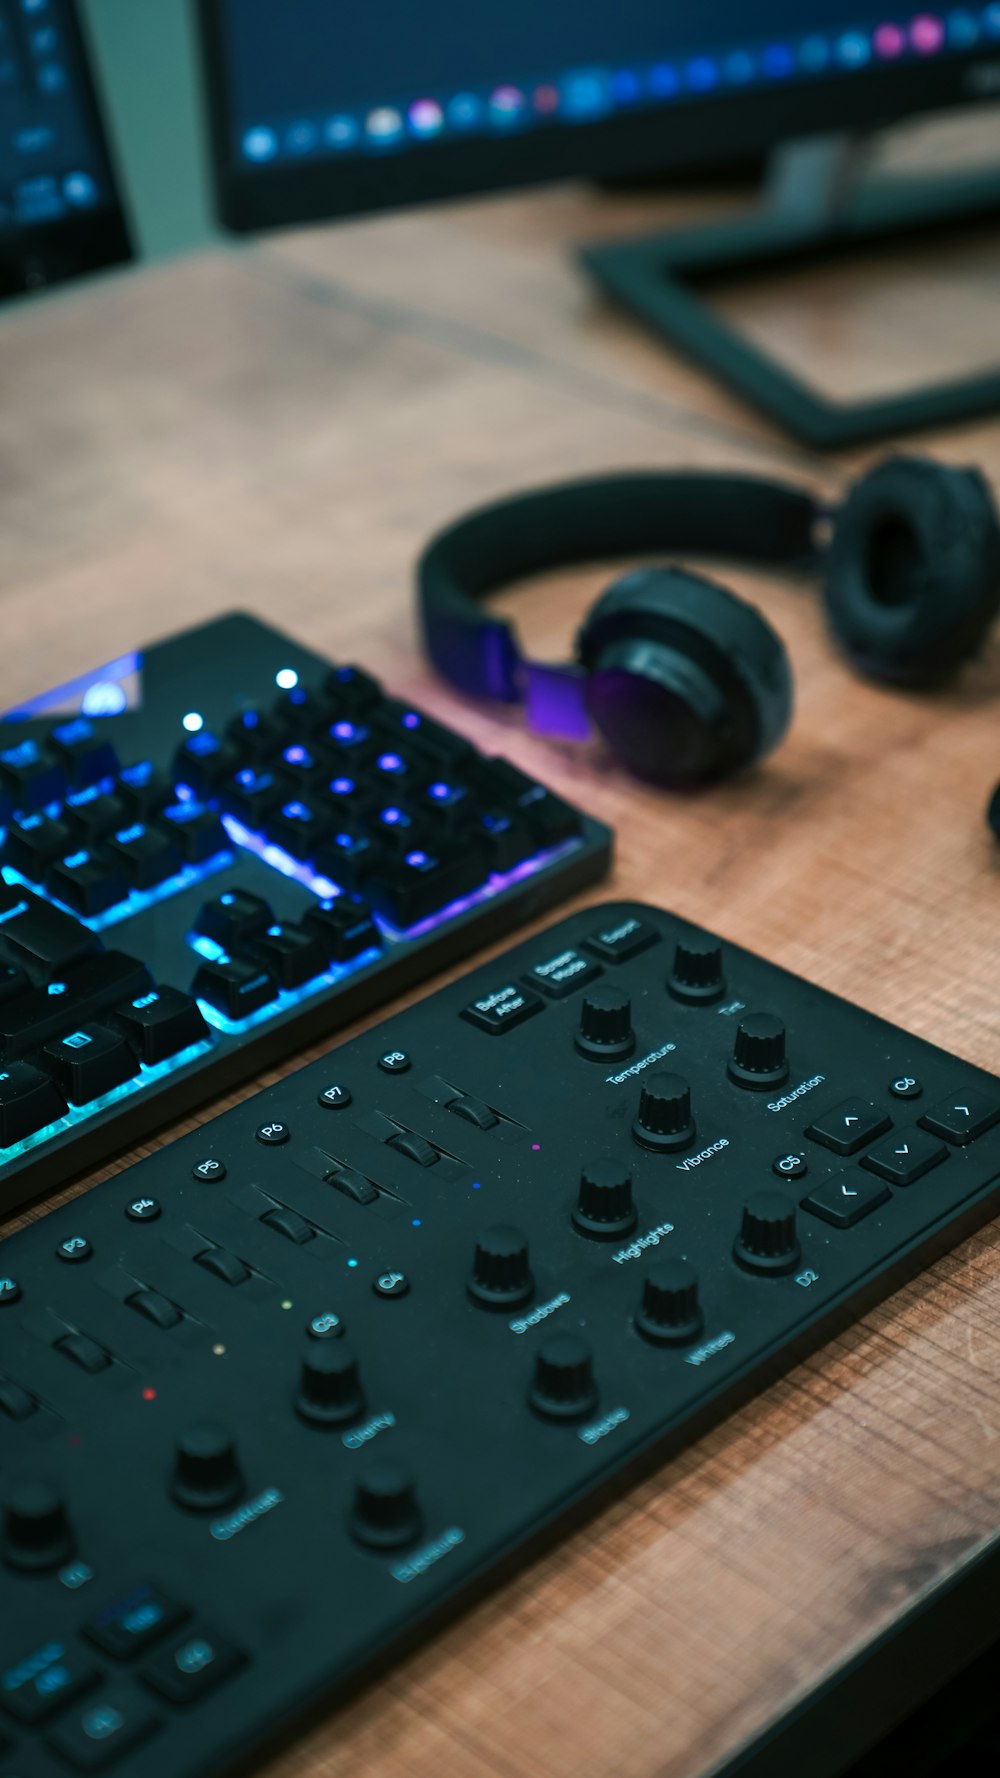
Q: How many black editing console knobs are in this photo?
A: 13